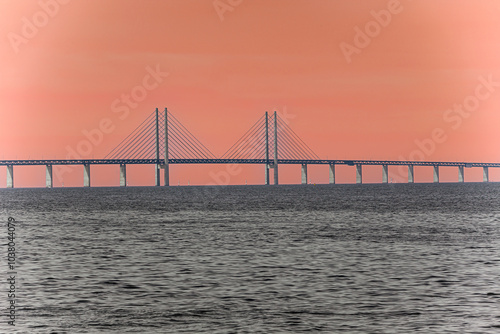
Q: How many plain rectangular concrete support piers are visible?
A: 12